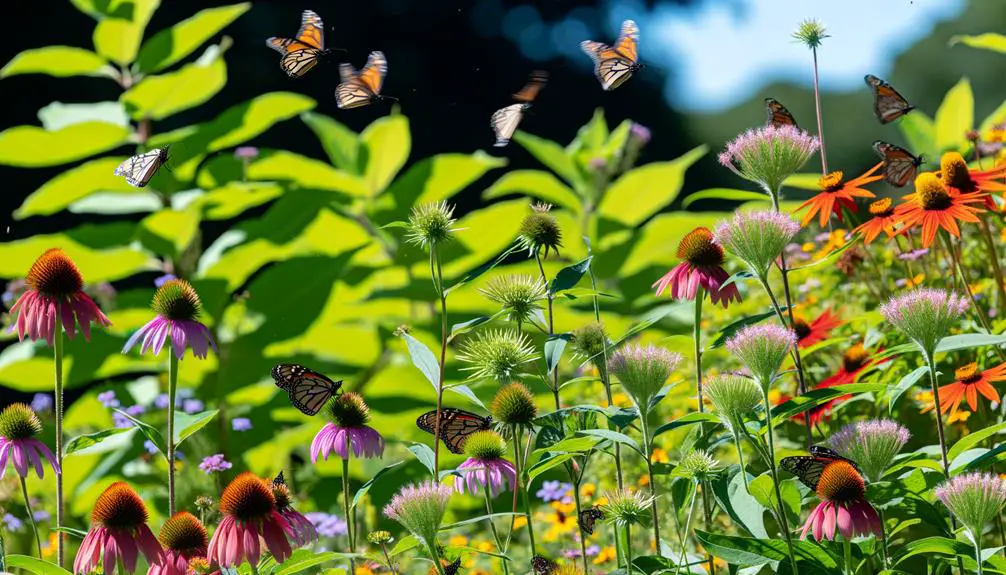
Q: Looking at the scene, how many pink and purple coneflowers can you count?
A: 11